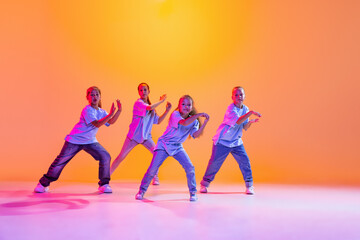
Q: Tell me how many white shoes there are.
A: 7